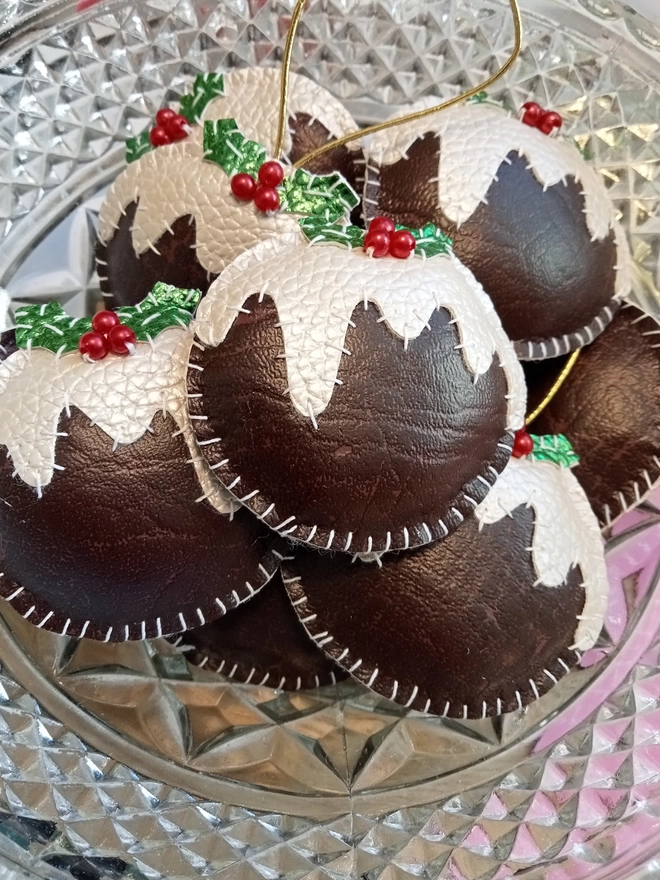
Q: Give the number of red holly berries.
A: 15